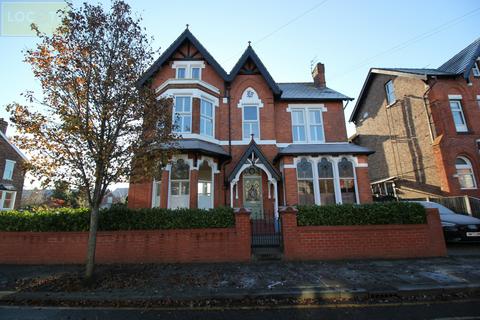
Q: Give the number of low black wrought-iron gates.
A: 1